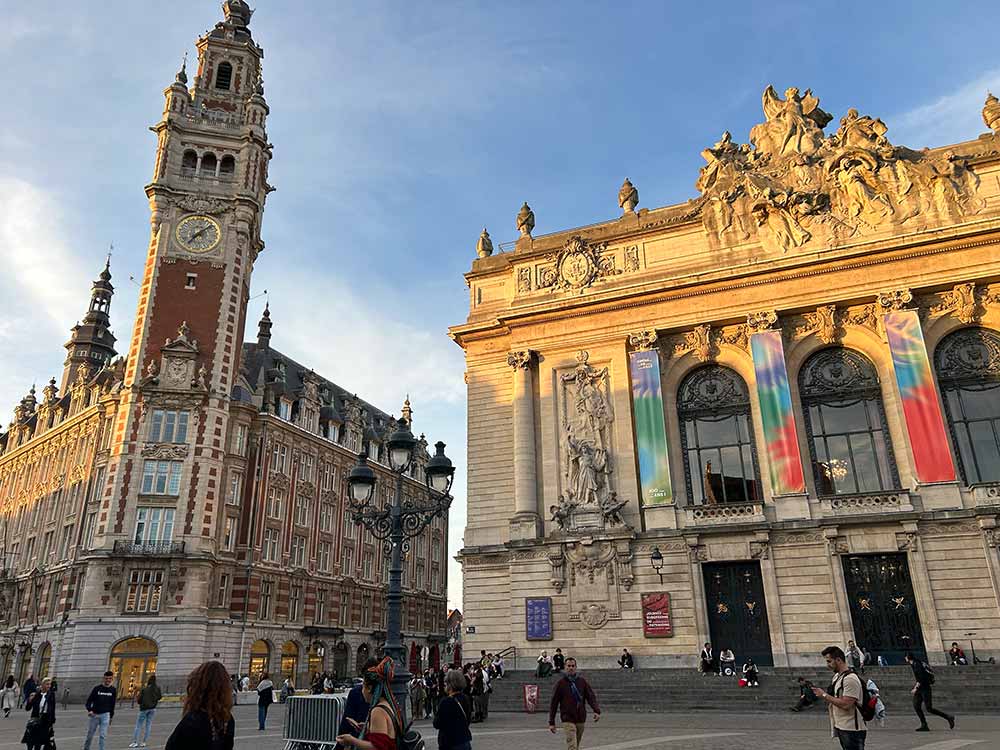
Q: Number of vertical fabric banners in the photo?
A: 3